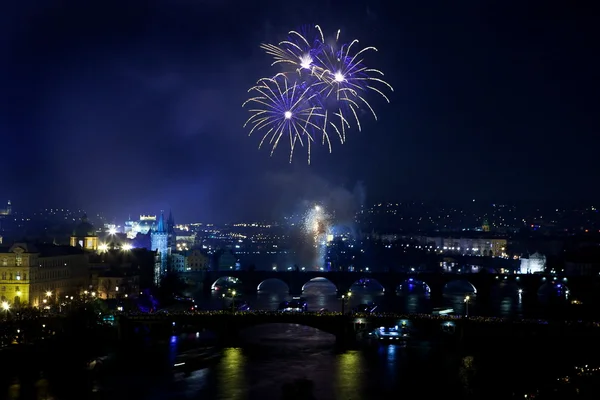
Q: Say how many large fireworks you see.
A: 3